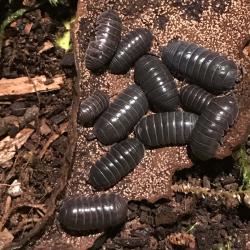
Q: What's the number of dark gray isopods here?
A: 11